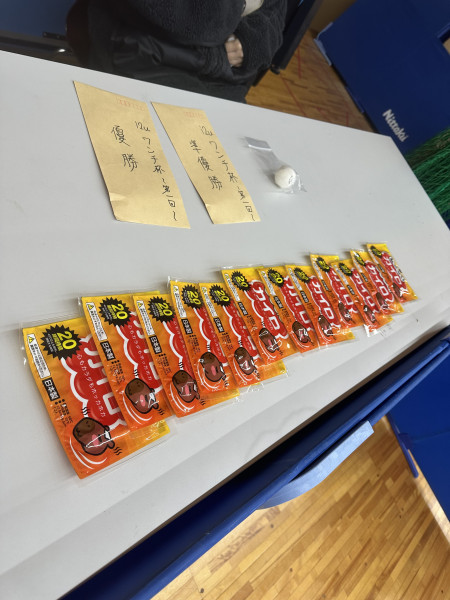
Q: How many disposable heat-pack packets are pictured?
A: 12